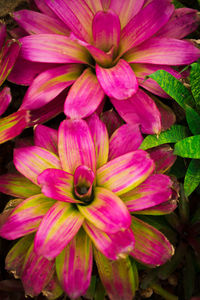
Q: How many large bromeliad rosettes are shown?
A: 2